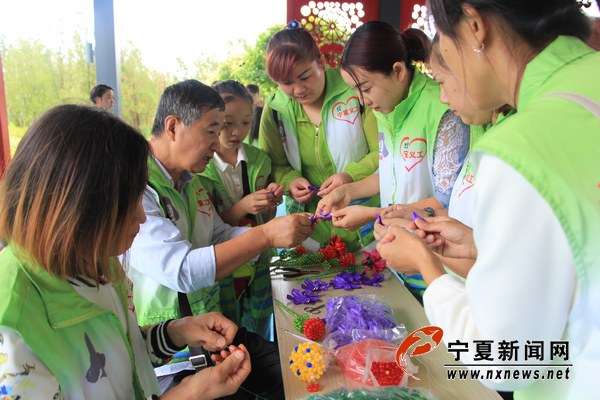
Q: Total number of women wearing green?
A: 6